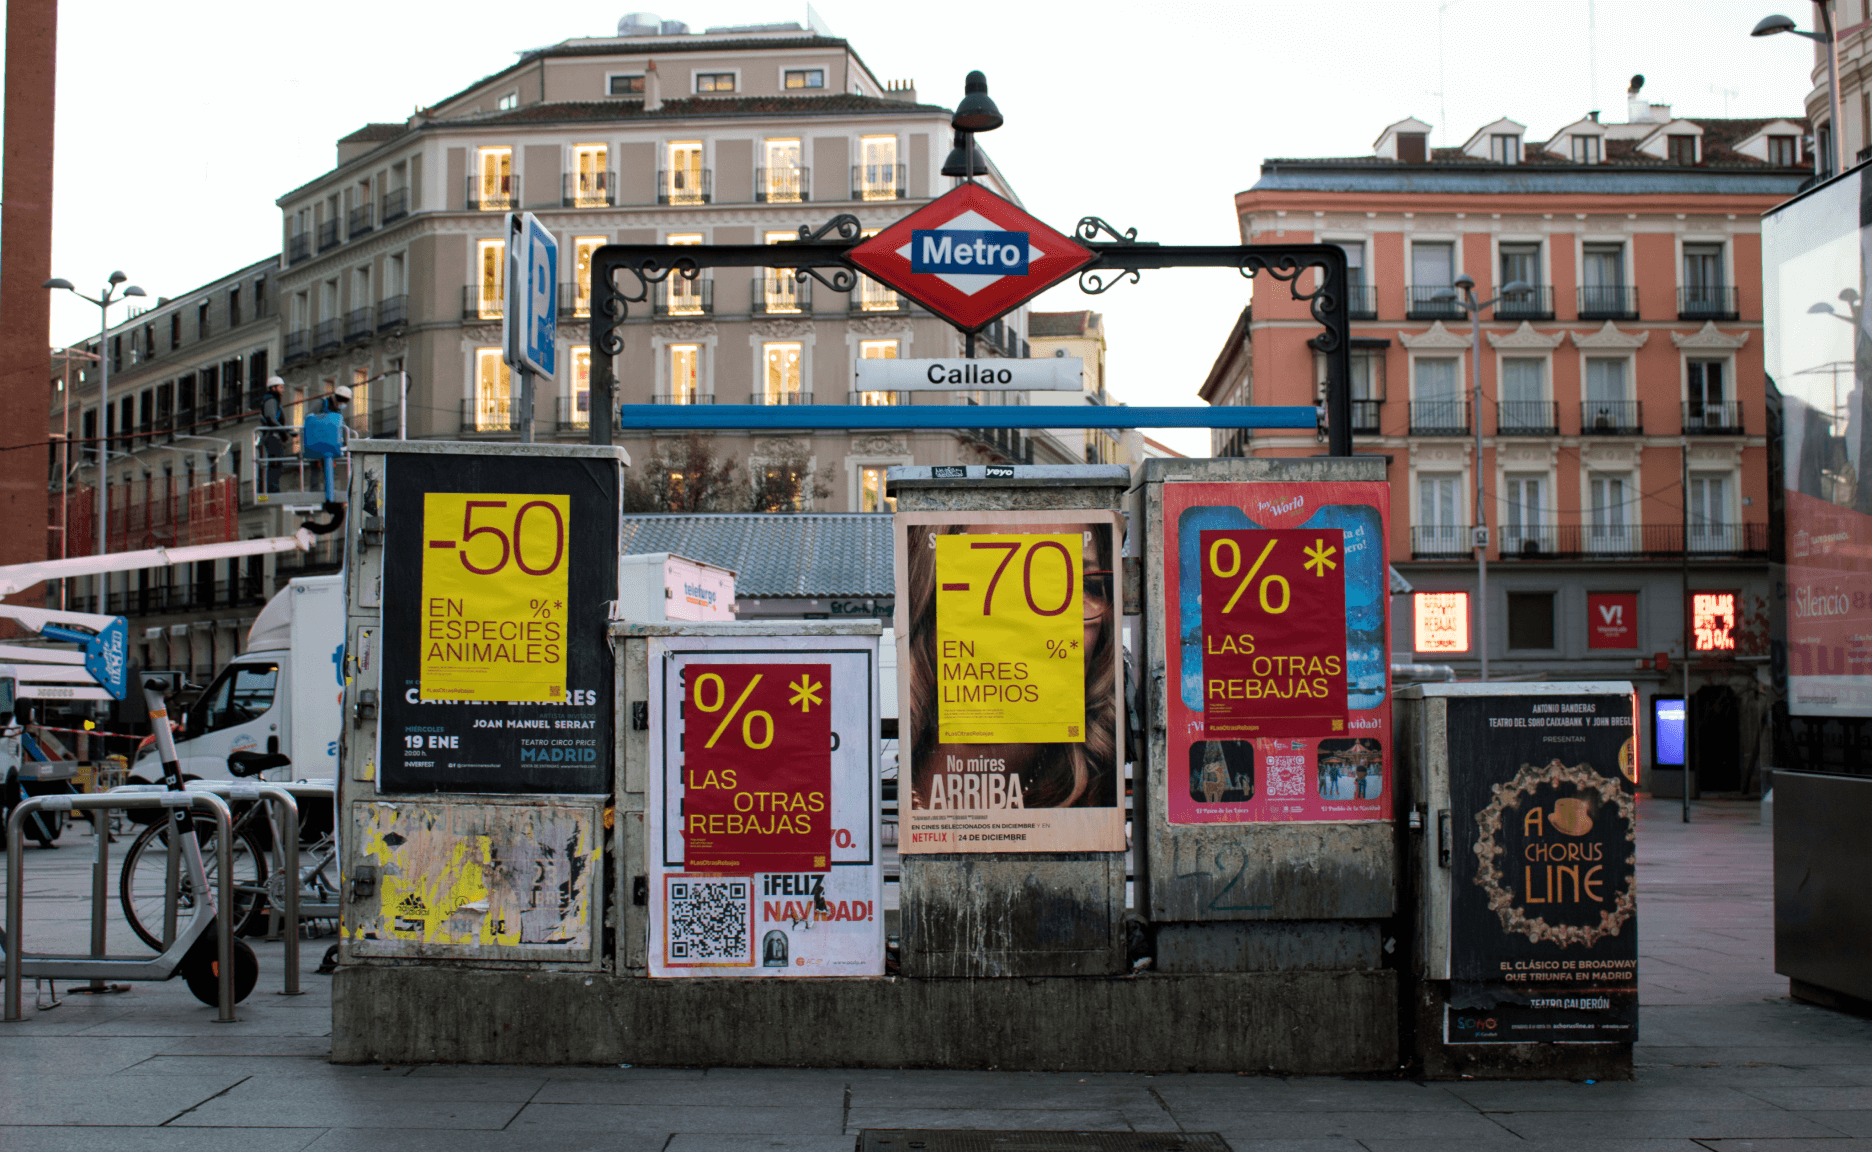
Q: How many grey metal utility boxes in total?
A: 5